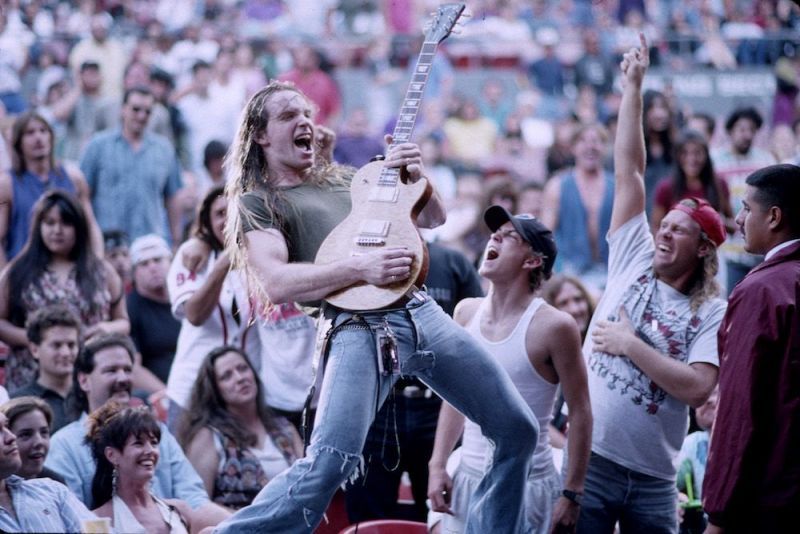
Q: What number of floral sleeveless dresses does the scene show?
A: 1